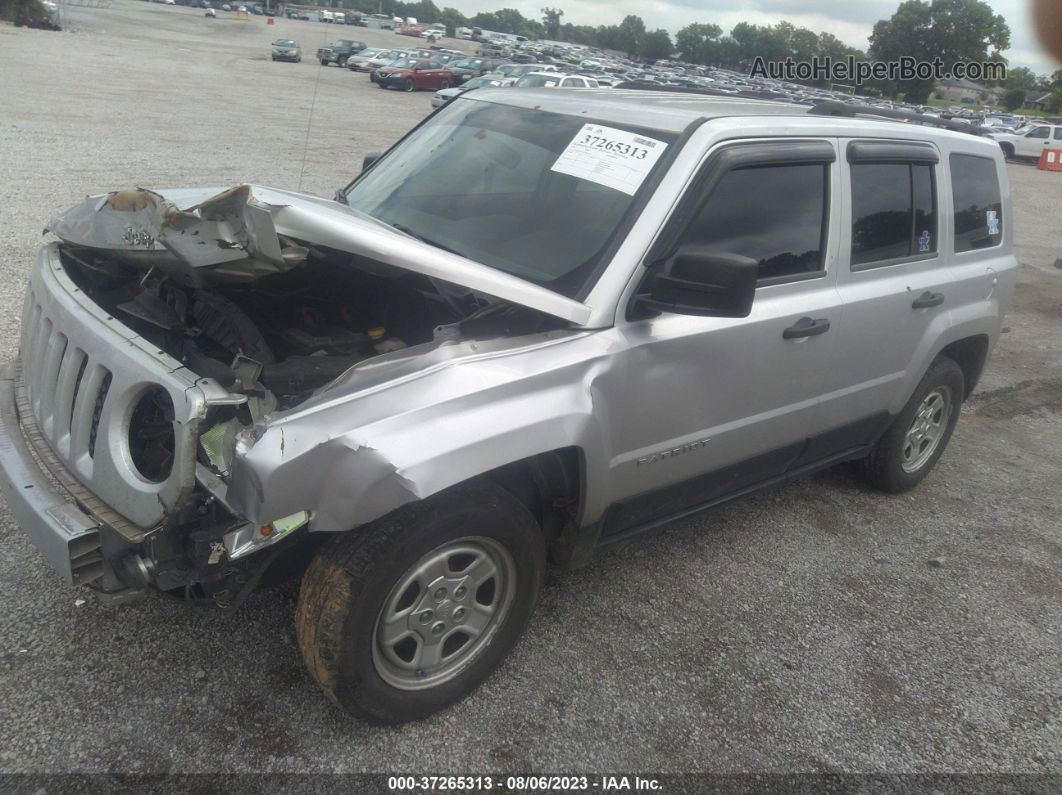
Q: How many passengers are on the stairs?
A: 0